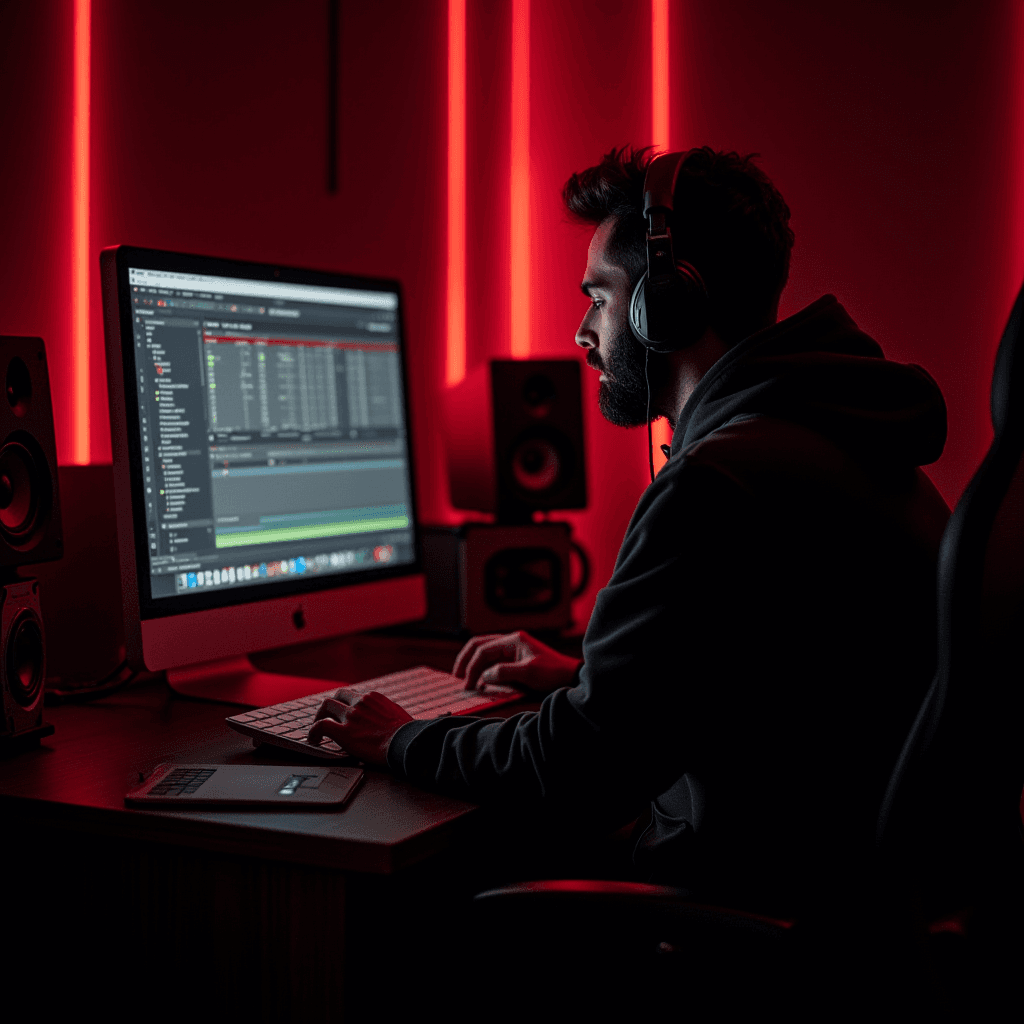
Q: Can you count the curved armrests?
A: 1